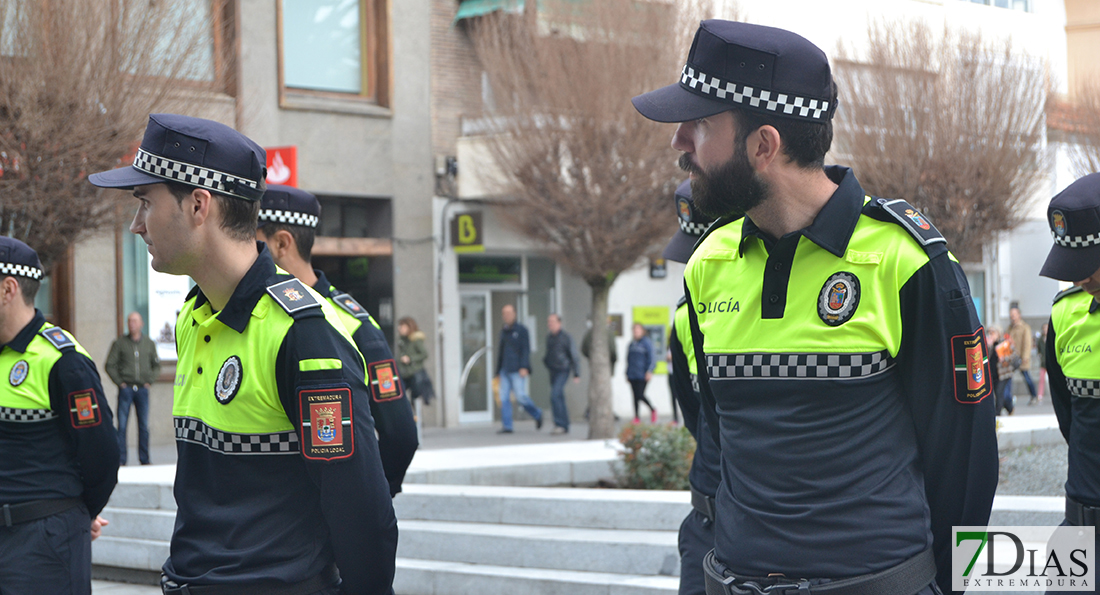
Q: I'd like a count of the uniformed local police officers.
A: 6